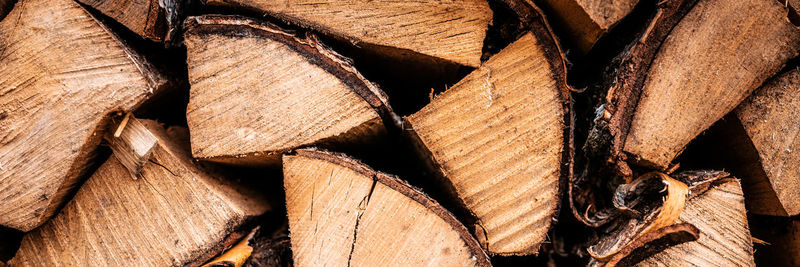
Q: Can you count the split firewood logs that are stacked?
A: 11